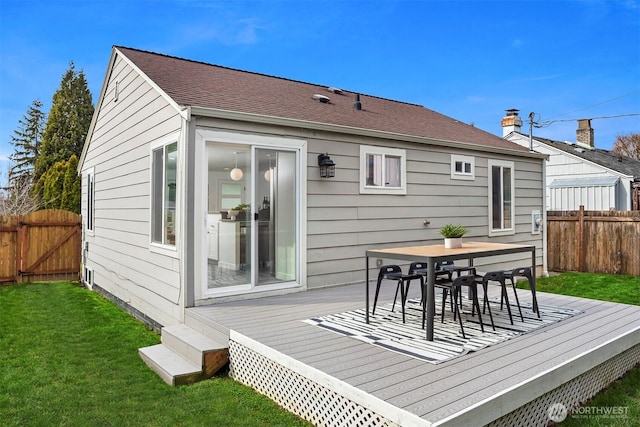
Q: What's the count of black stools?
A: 6